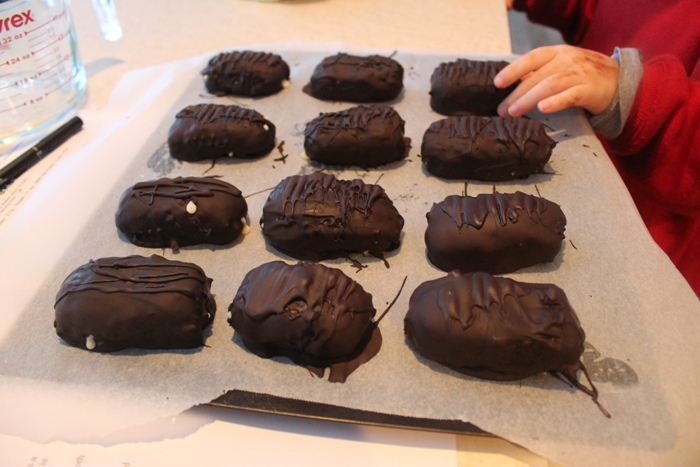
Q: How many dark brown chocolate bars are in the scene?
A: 12